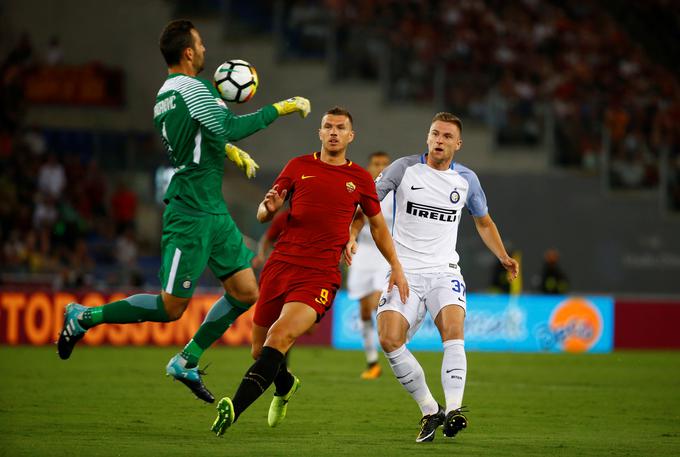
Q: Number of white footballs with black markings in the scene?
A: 1